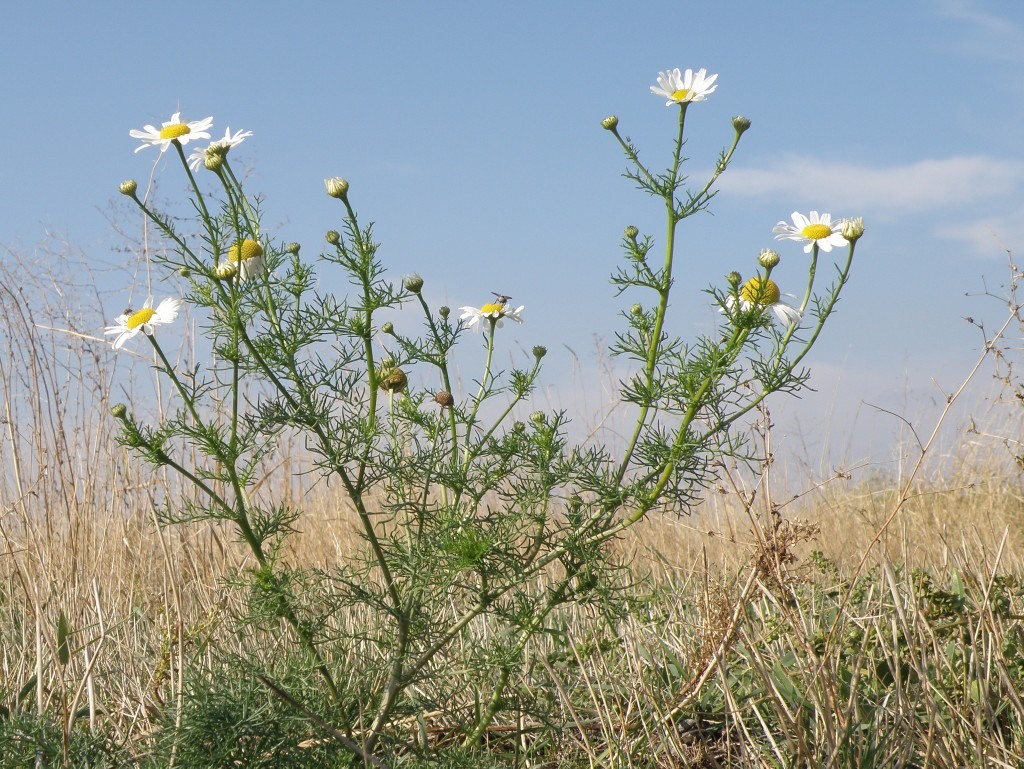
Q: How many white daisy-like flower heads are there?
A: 8